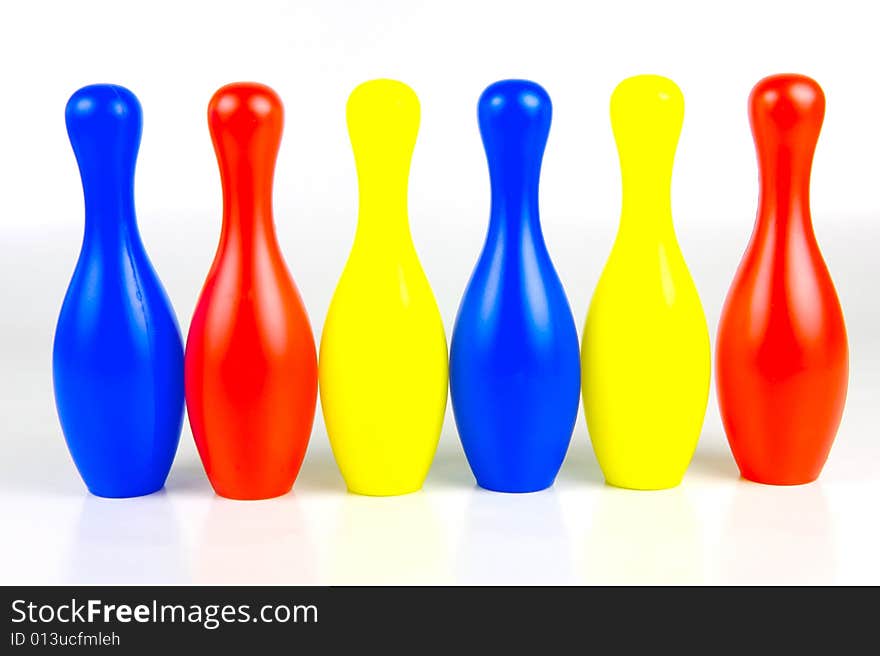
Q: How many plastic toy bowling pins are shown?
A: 6